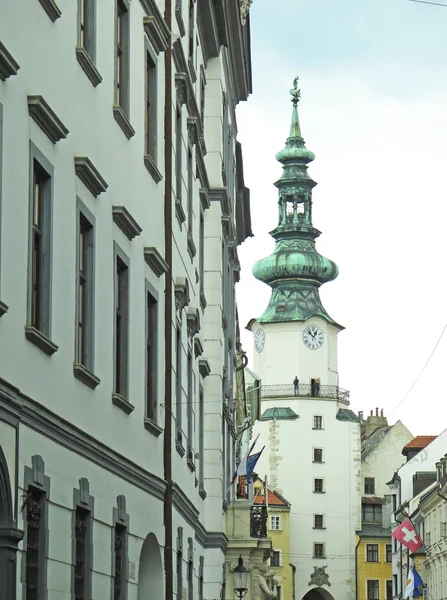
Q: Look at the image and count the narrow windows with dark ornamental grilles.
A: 3